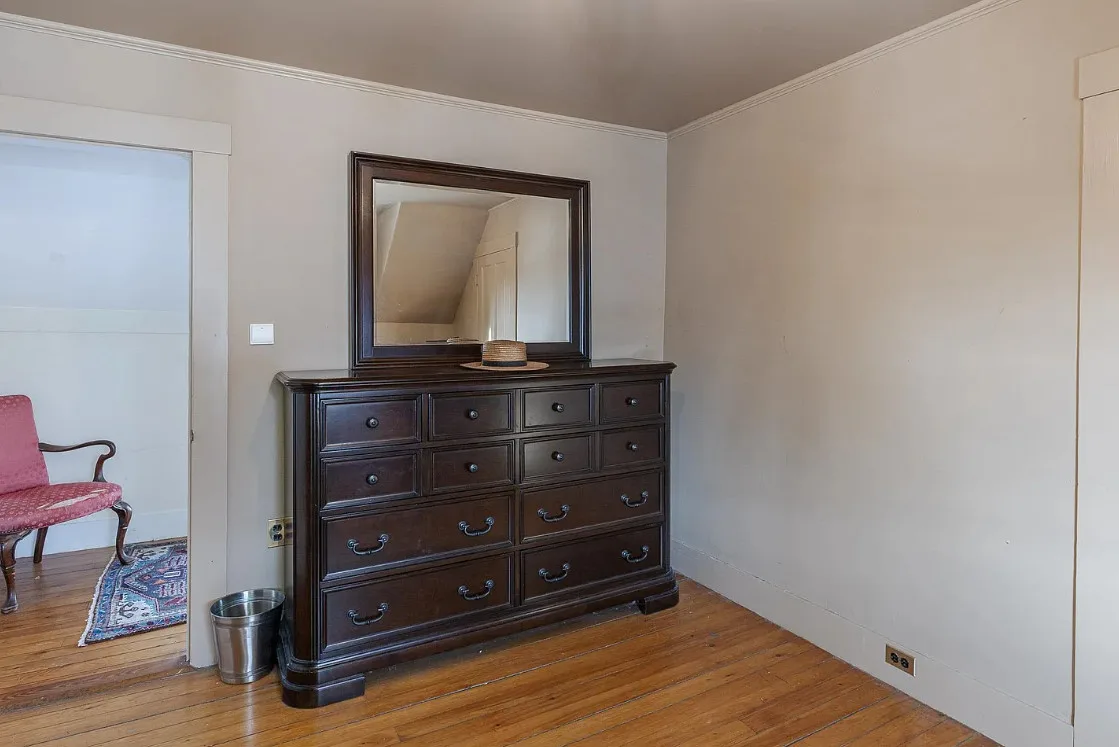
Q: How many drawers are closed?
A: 12